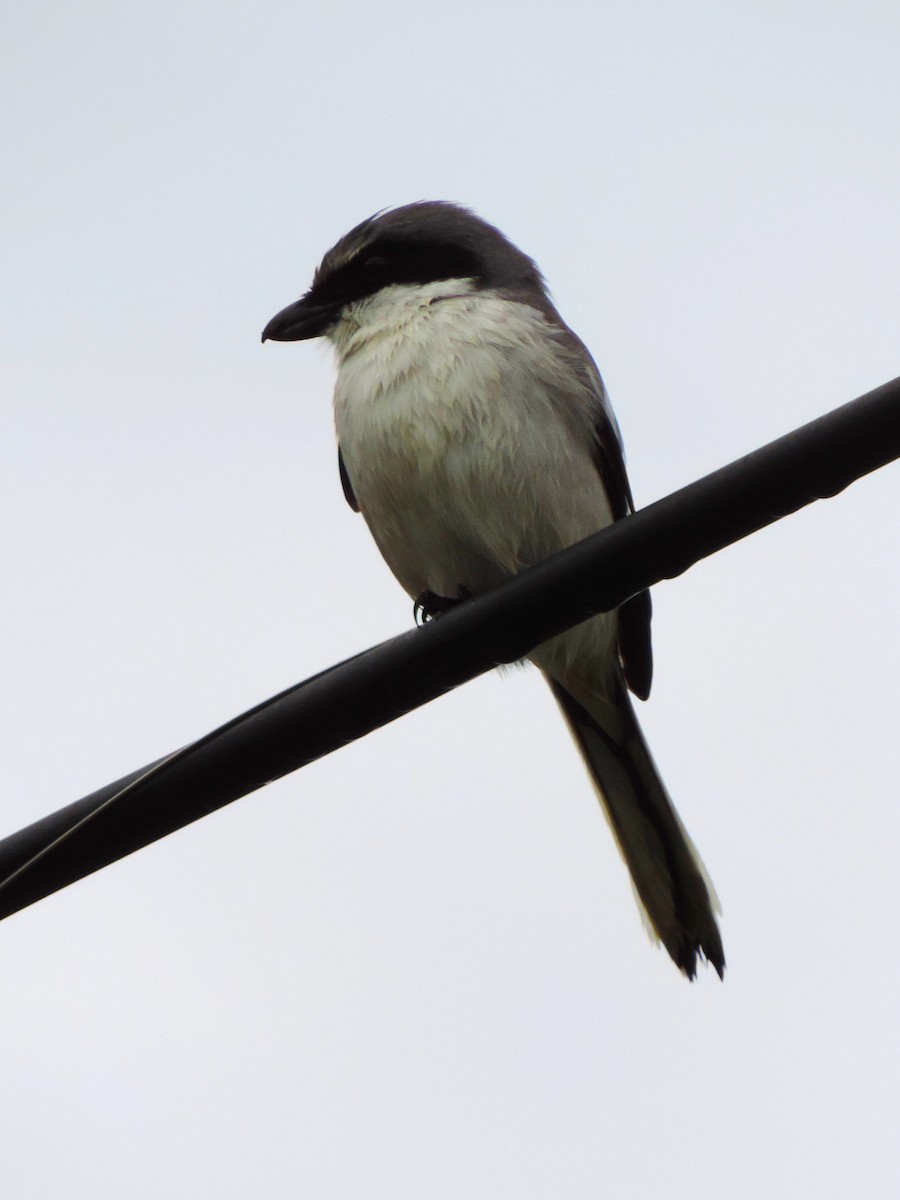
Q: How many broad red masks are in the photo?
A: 0